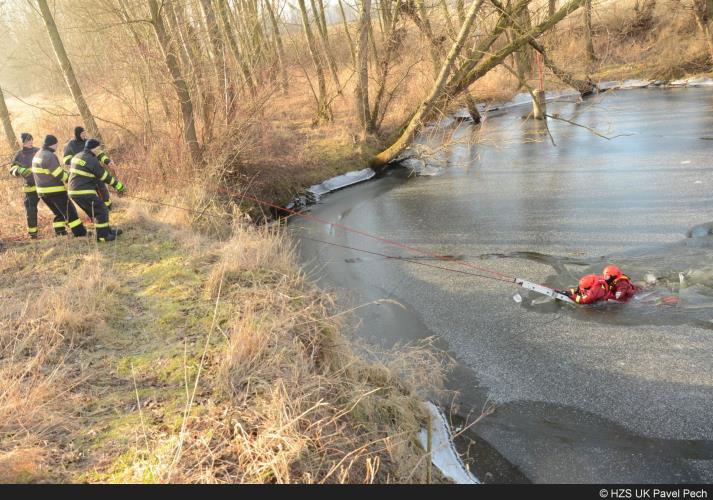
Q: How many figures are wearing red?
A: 2